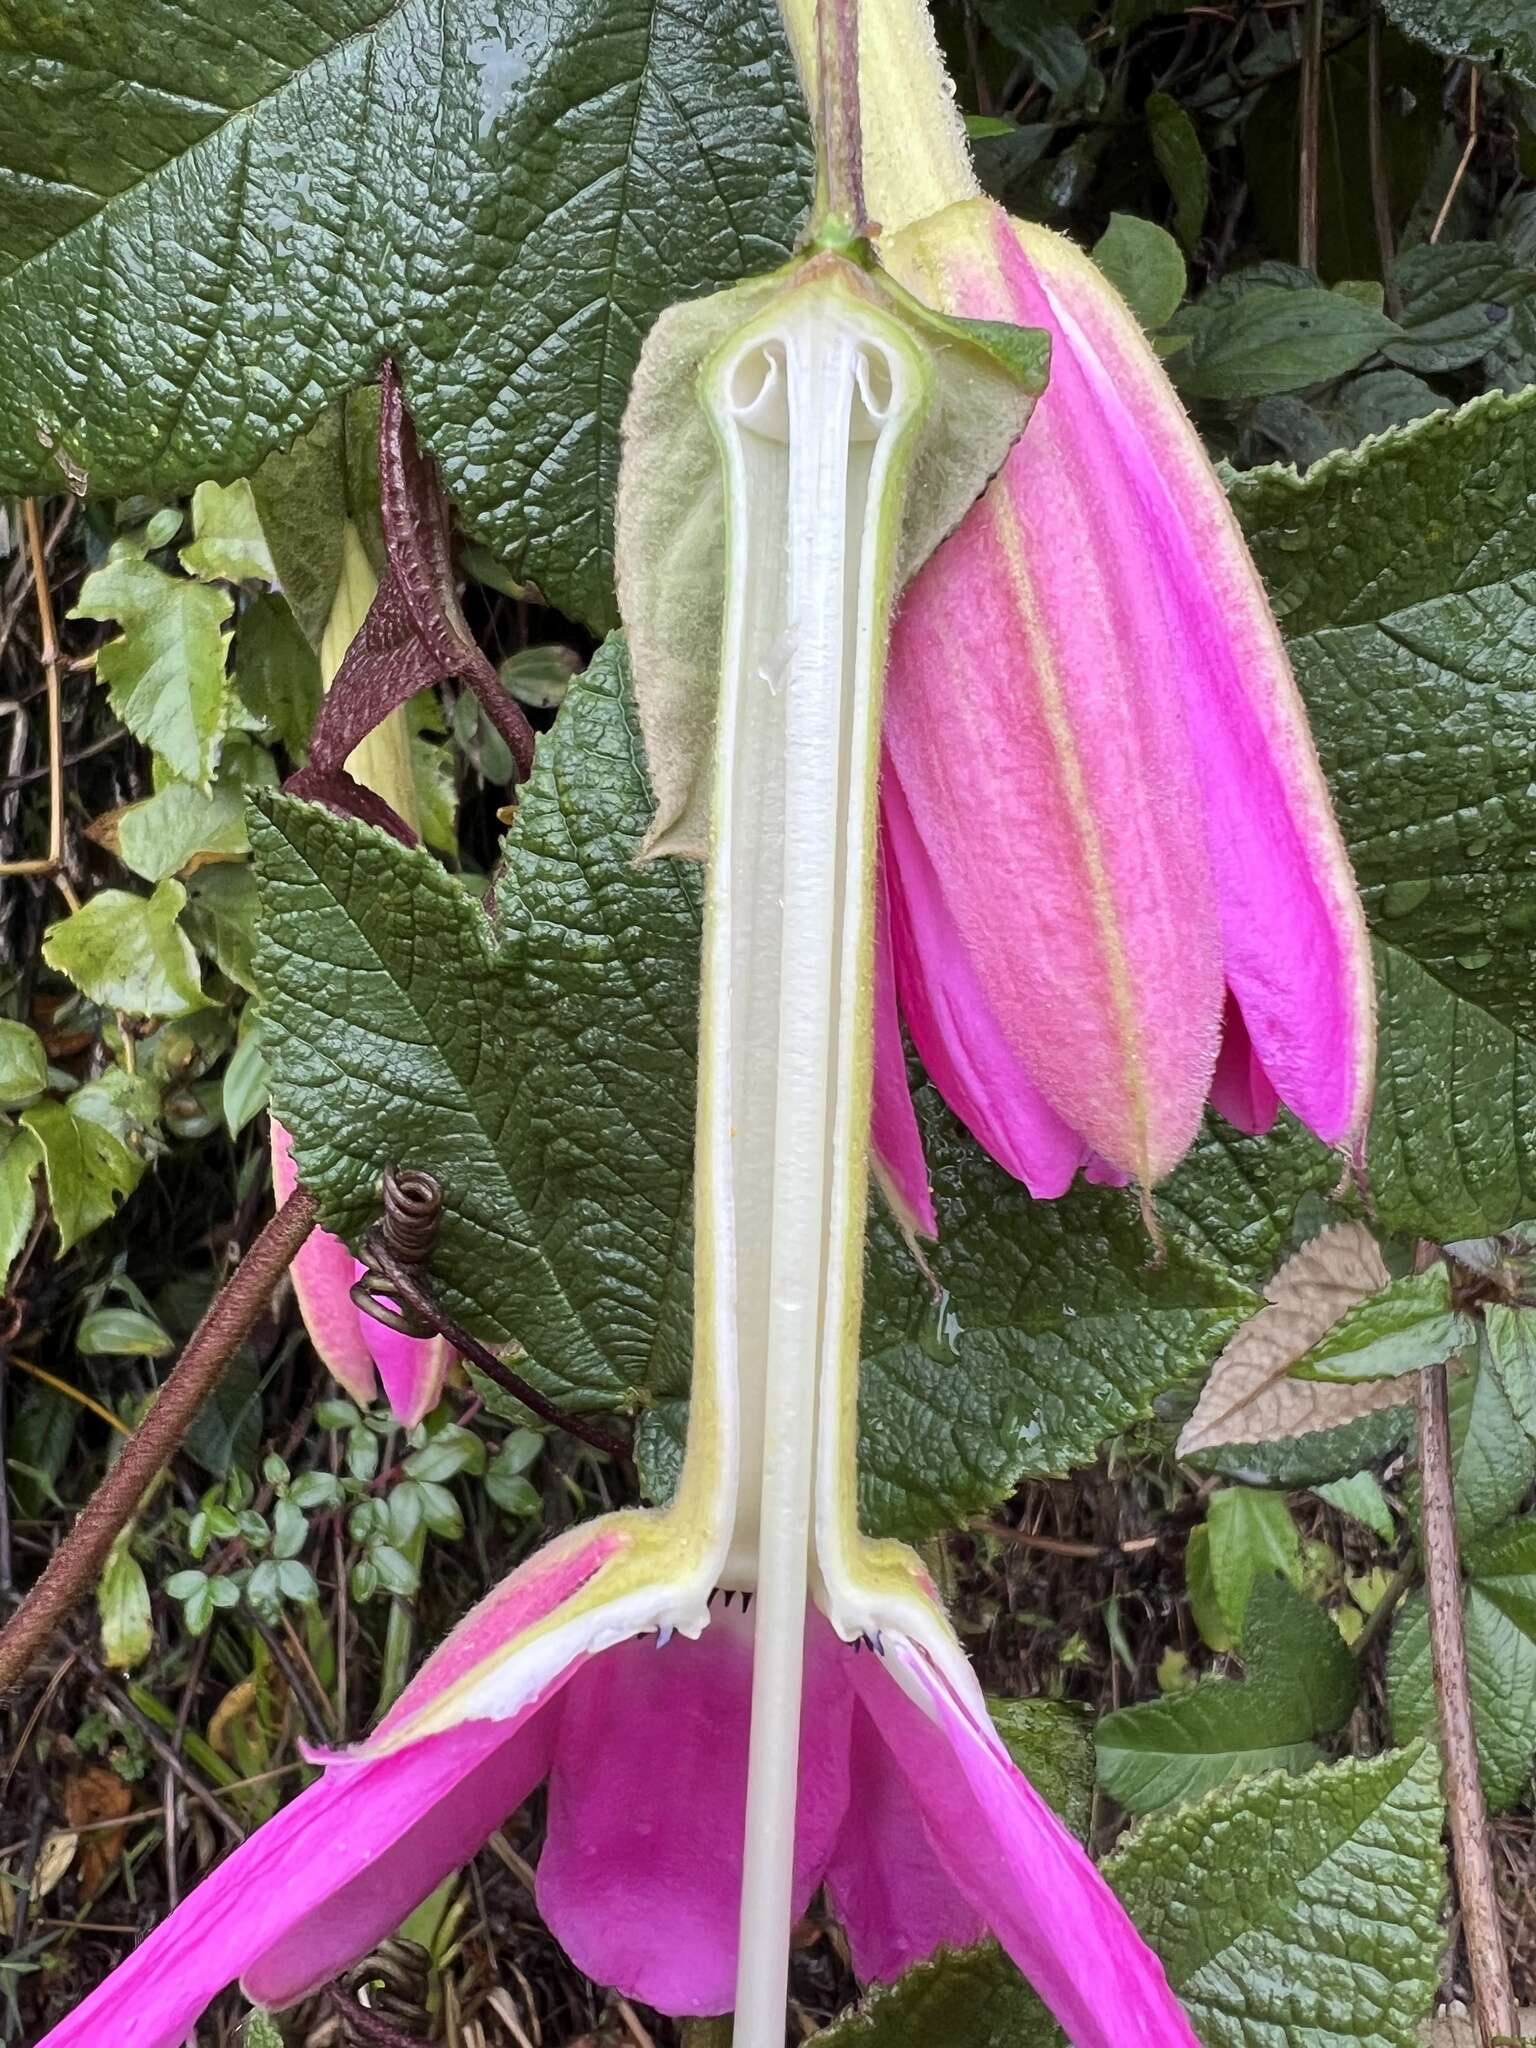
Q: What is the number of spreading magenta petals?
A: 5